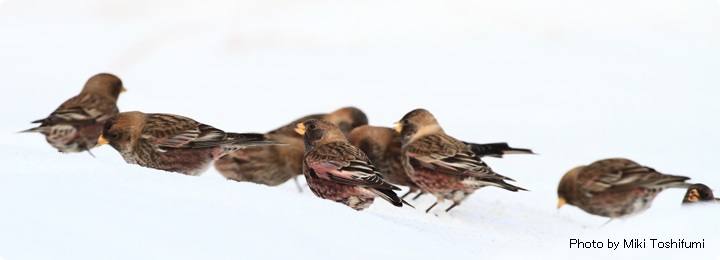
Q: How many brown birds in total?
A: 9